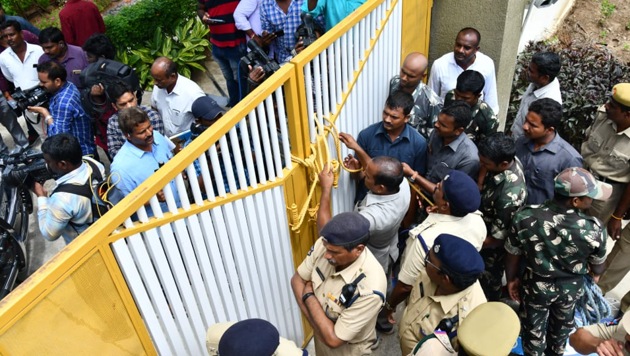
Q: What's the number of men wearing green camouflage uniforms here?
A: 4